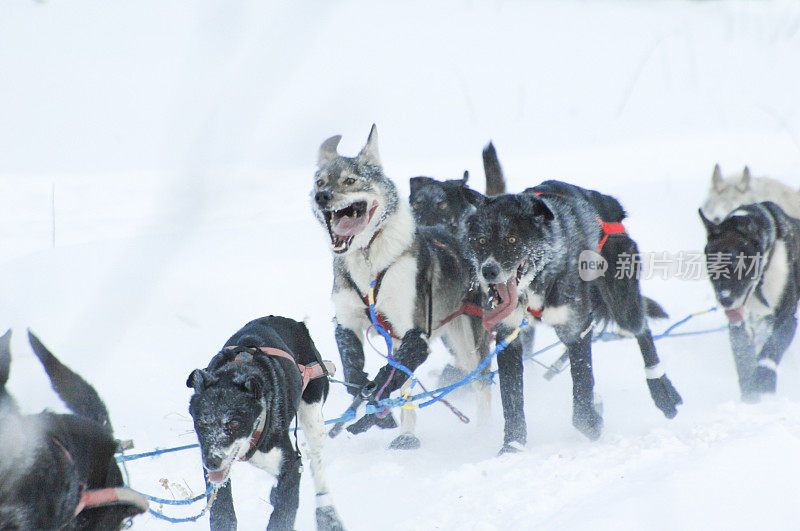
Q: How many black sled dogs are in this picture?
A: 5